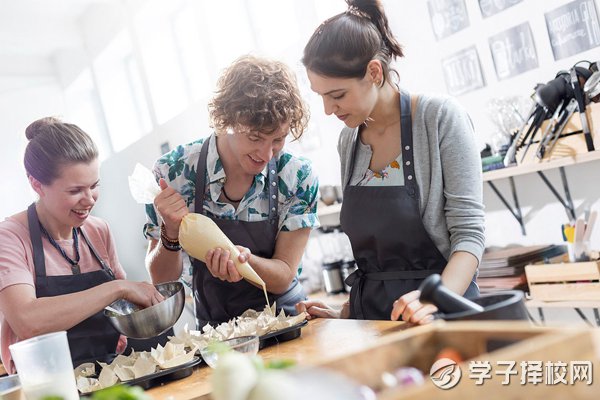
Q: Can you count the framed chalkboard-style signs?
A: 5